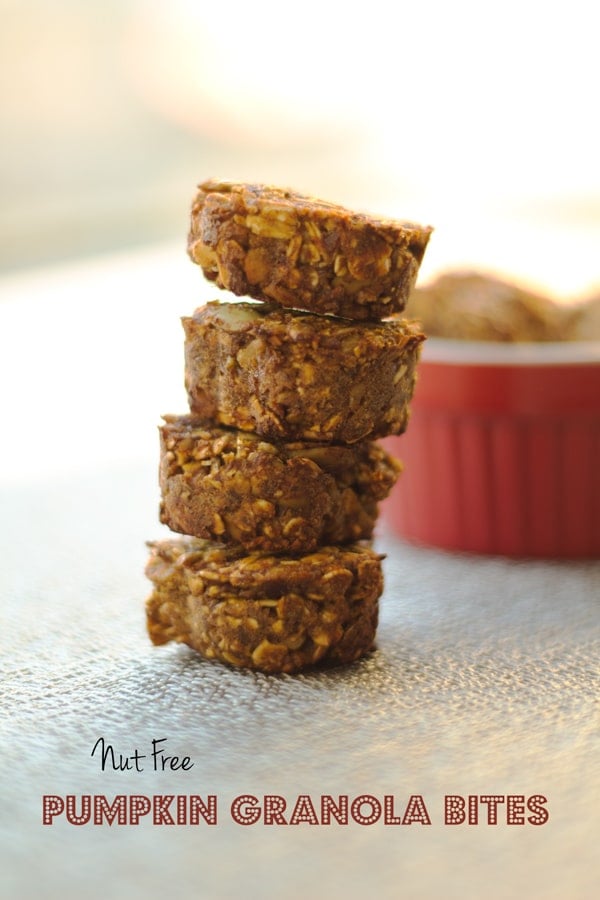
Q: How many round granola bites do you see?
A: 4